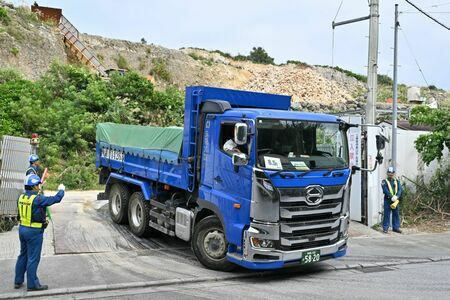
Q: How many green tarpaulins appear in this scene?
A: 1